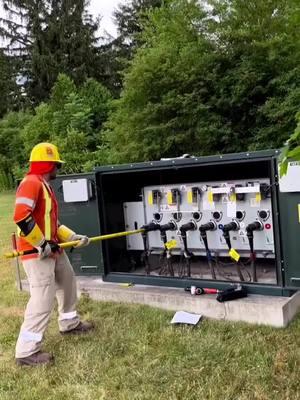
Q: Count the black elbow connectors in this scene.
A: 6